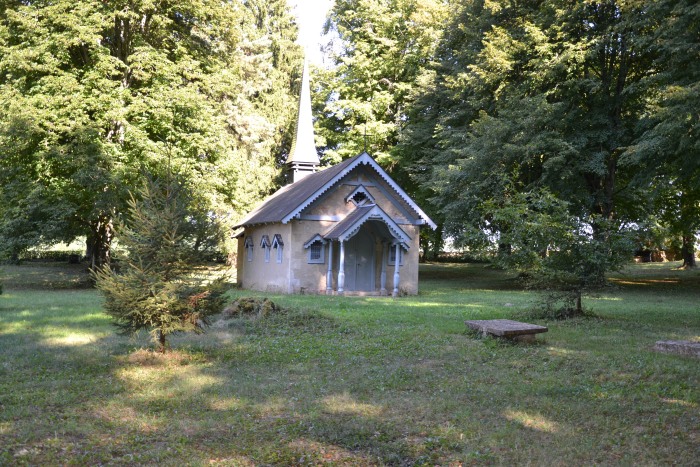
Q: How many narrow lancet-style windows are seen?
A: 3